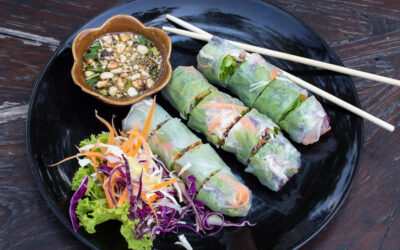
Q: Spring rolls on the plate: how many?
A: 12